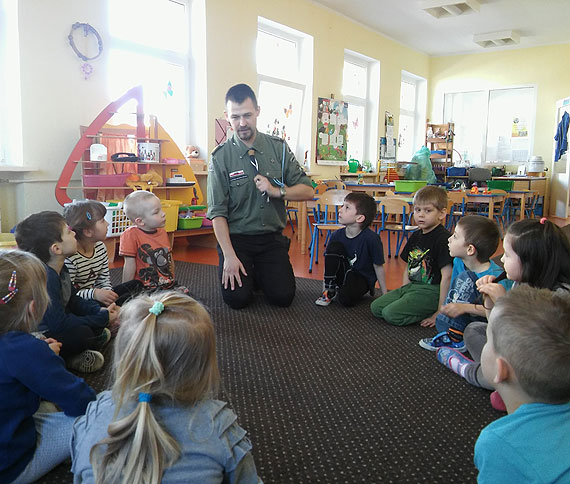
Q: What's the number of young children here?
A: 10